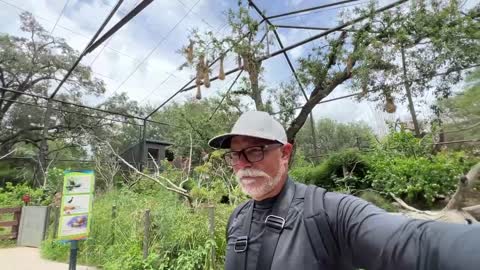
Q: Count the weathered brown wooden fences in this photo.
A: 1